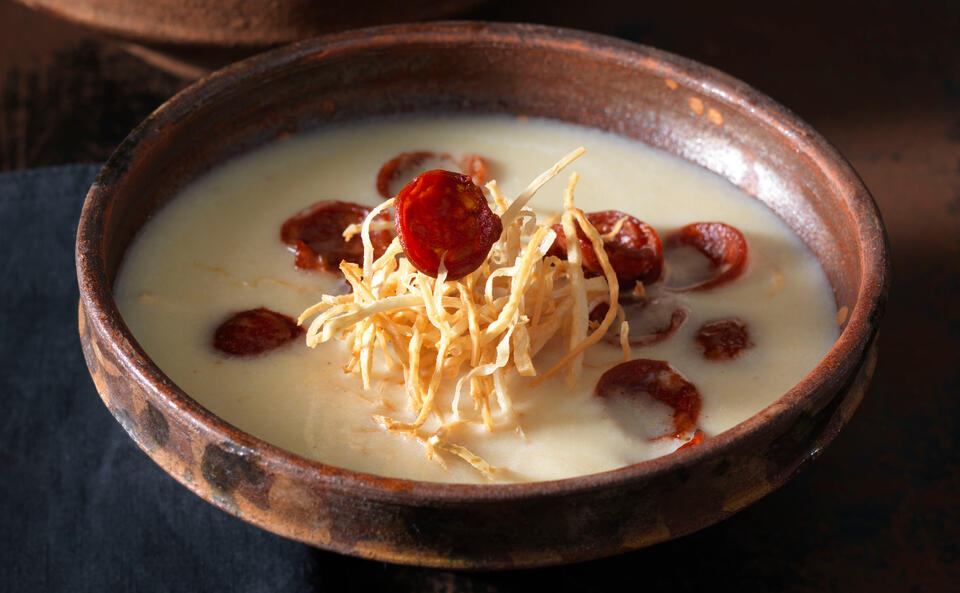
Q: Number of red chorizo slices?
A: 9